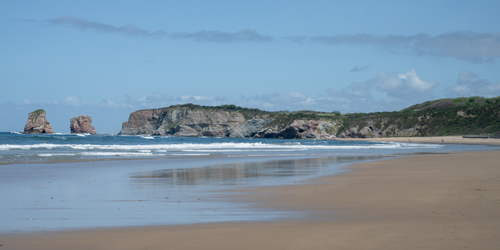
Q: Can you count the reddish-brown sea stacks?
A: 2